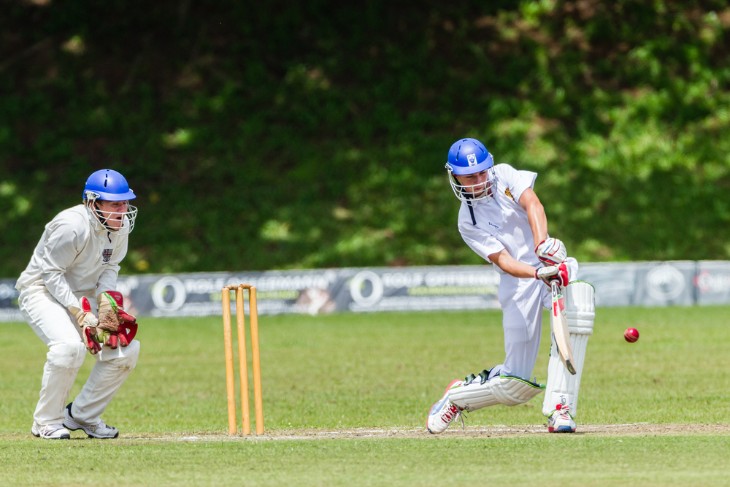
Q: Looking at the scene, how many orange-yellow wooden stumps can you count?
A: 3